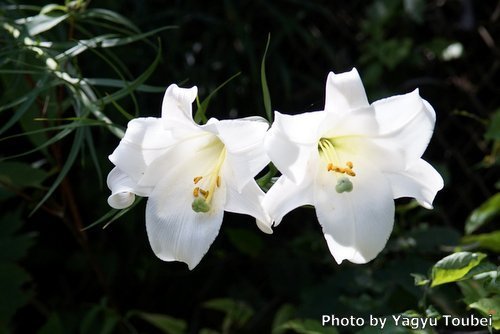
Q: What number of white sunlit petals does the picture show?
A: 12